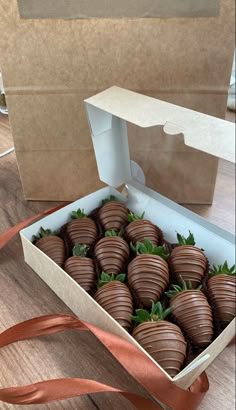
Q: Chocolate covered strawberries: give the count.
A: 12